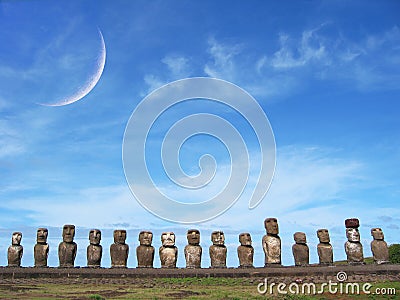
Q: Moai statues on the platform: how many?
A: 15